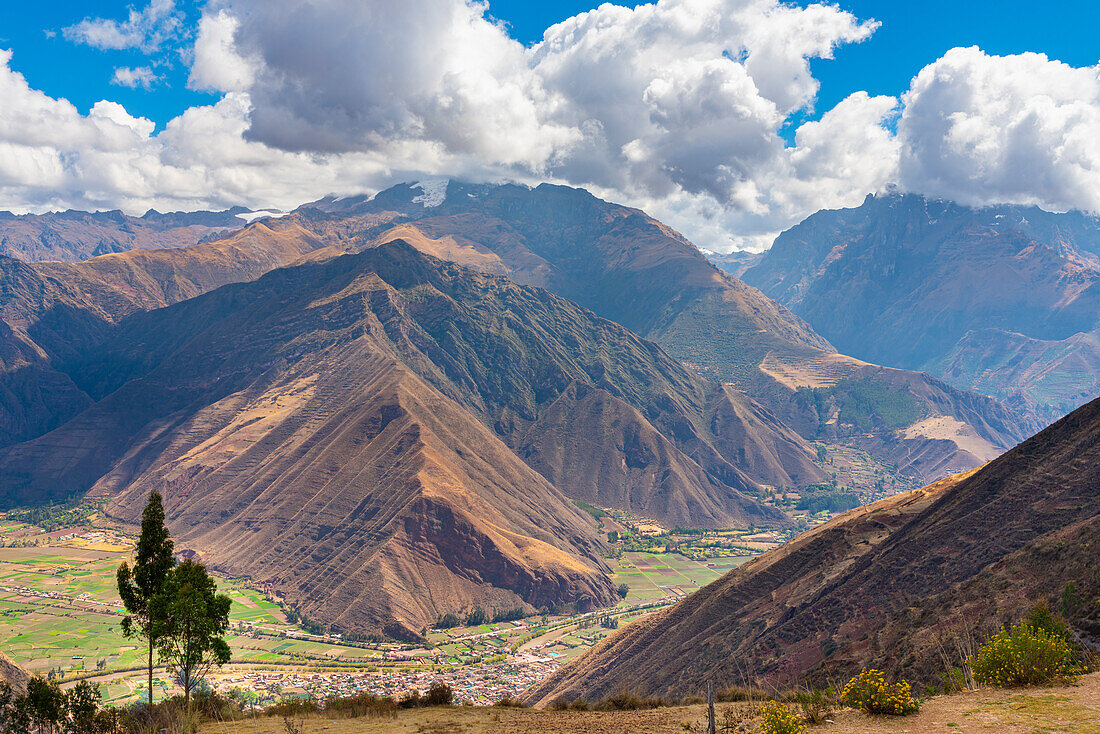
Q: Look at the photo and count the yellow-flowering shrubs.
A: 3